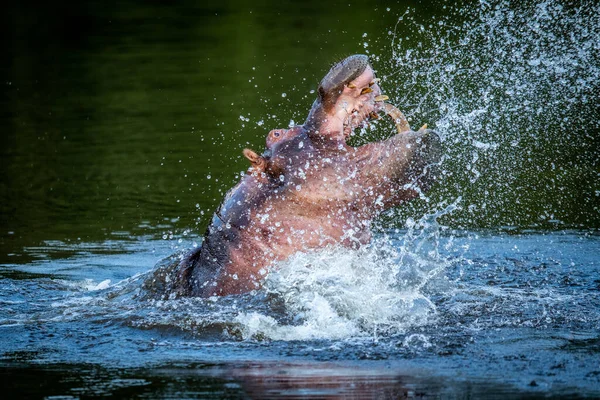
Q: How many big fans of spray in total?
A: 1